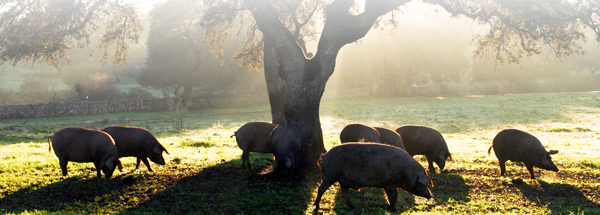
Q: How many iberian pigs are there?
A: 9